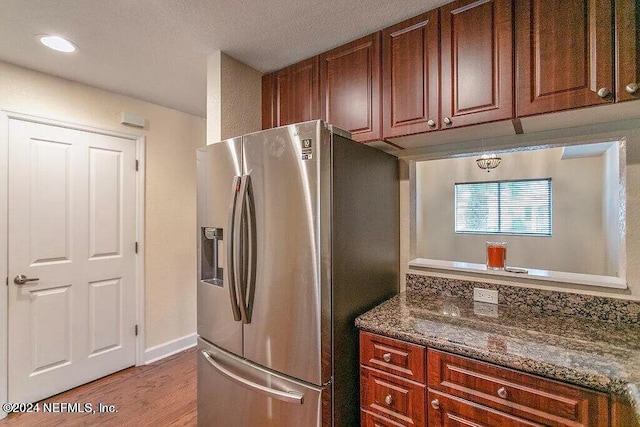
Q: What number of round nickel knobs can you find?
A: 8